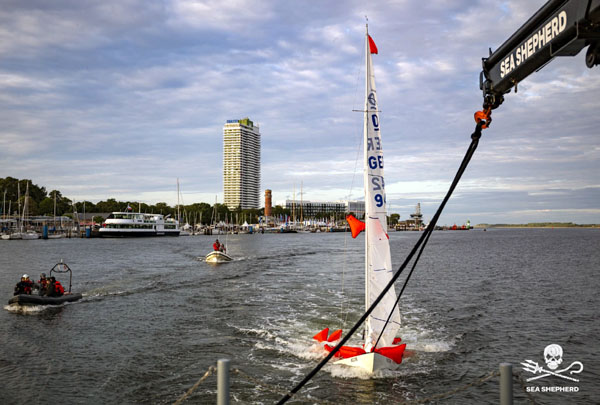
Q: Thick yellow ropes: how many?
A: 0